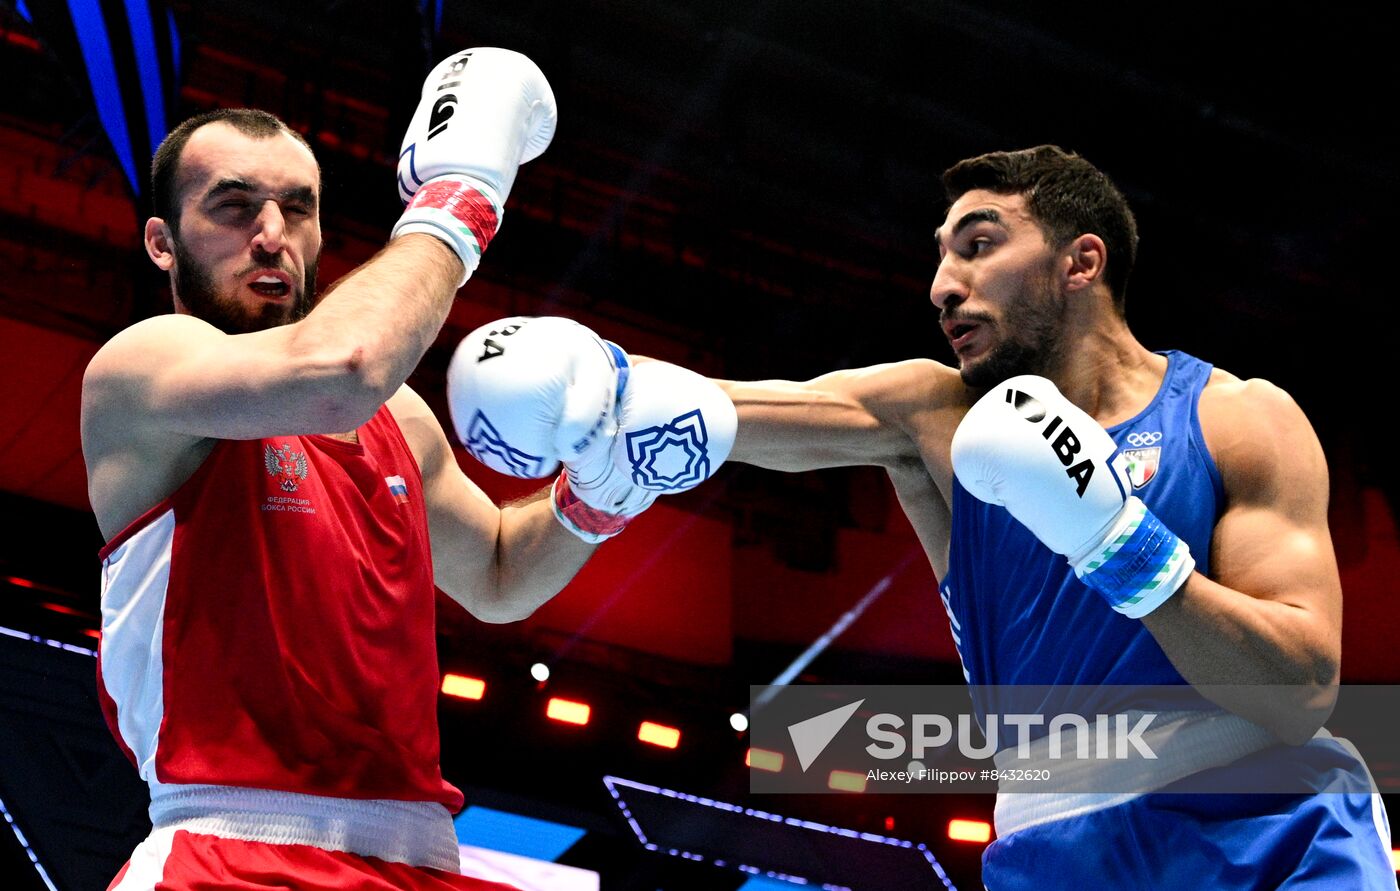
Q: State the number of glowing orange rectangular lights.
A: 6